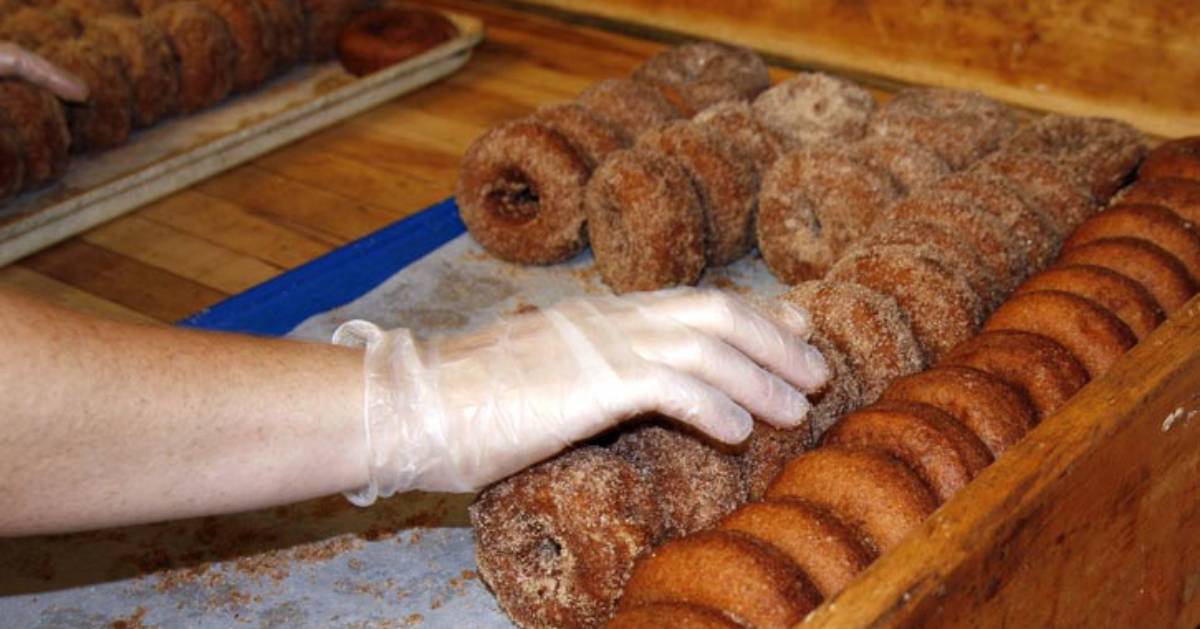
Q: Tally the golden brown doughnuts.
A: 13